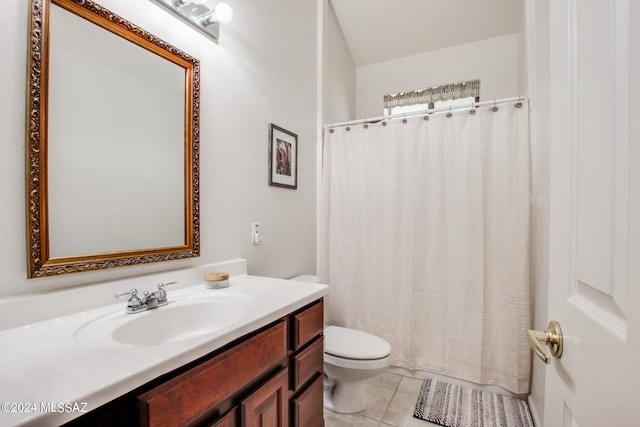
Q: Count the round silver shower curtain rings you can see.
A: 10